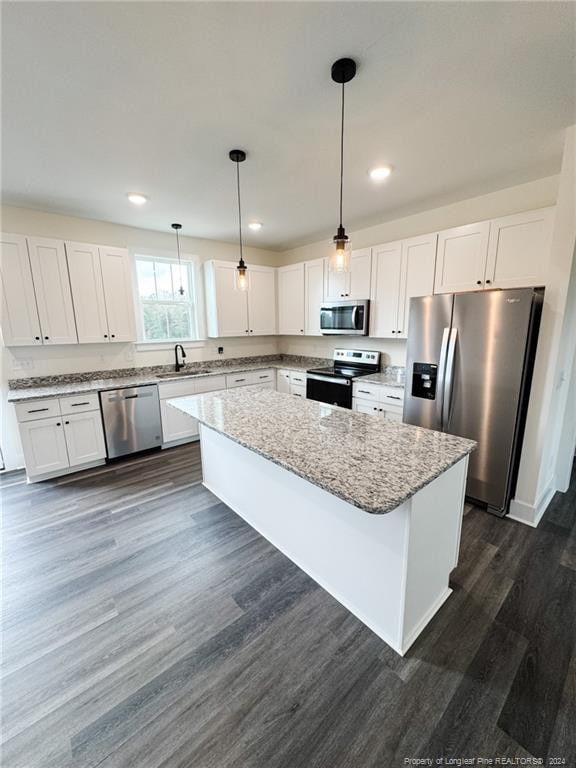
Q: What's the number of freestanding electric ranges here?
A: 1